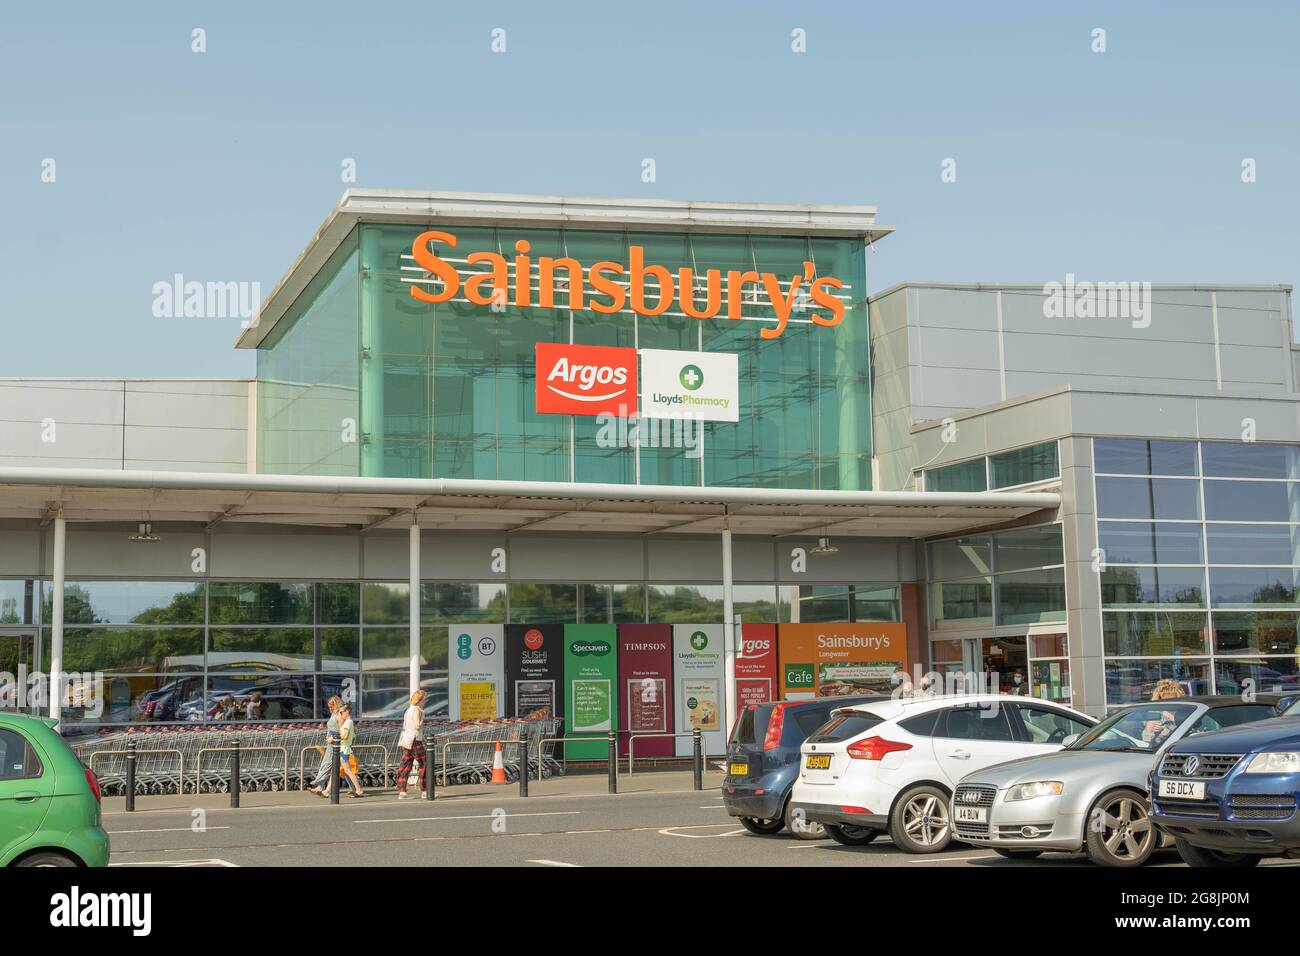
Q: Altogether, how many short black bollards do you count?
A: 7